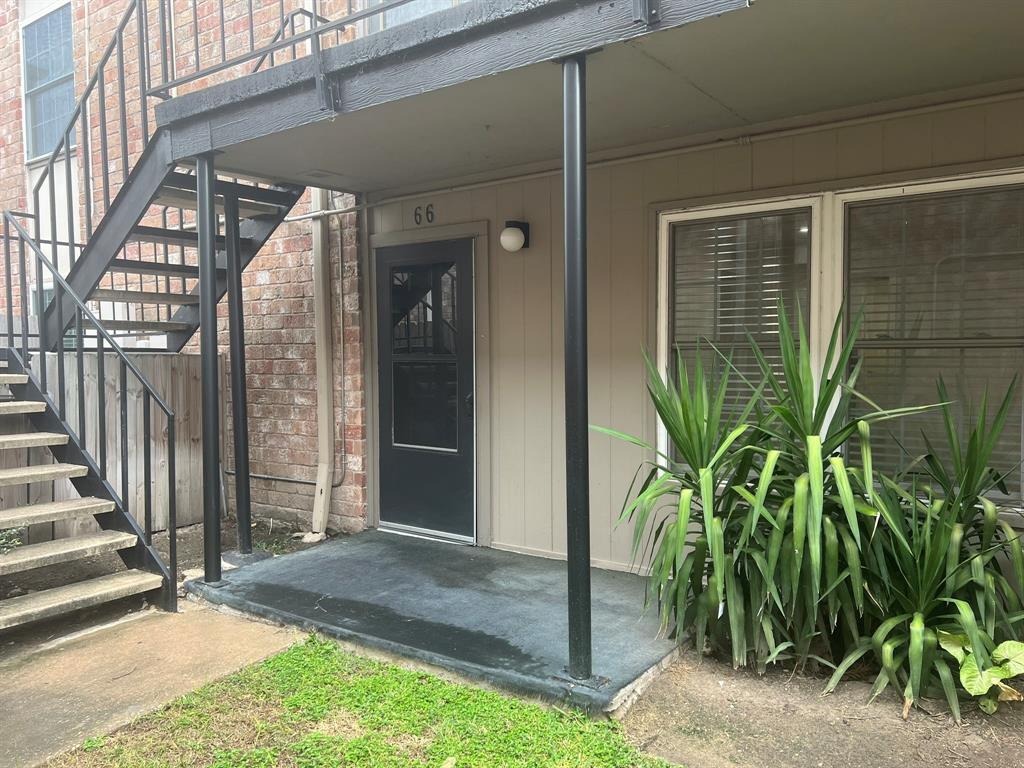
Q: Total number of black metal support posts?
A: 3